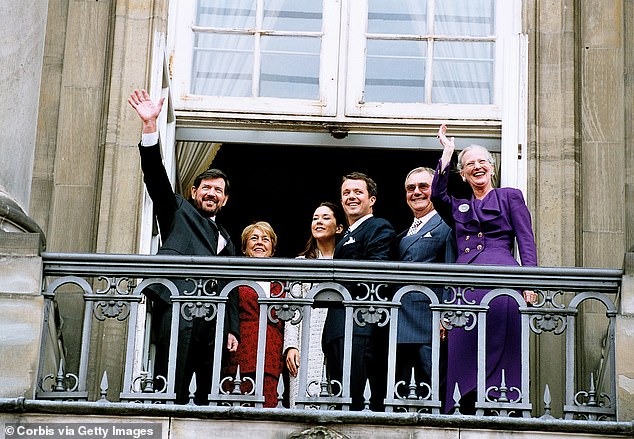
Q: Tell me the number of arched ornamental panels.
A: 7